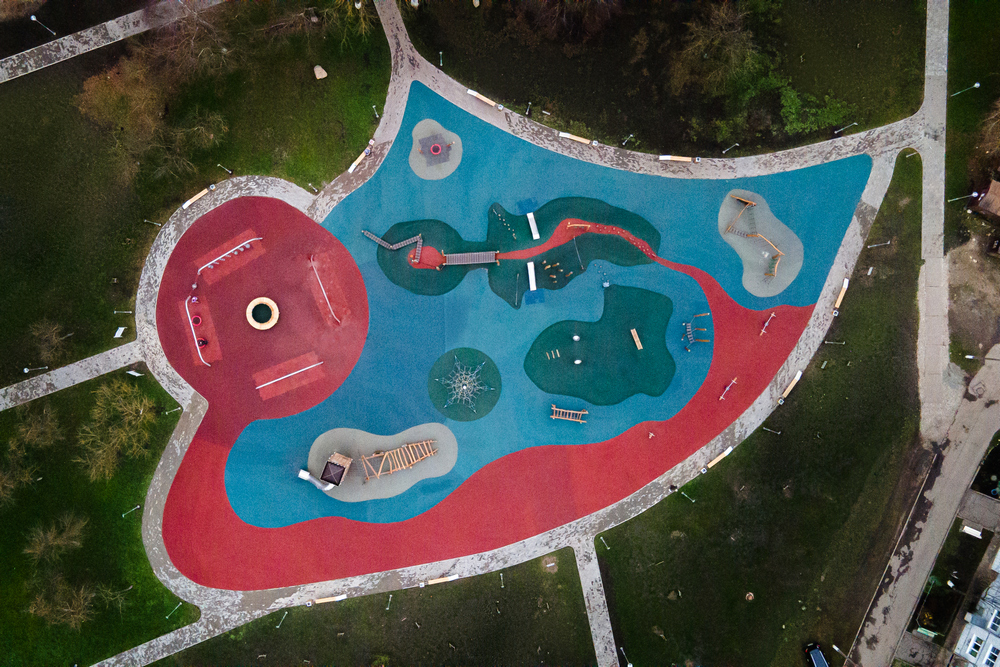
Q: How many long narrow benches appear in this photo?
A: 10